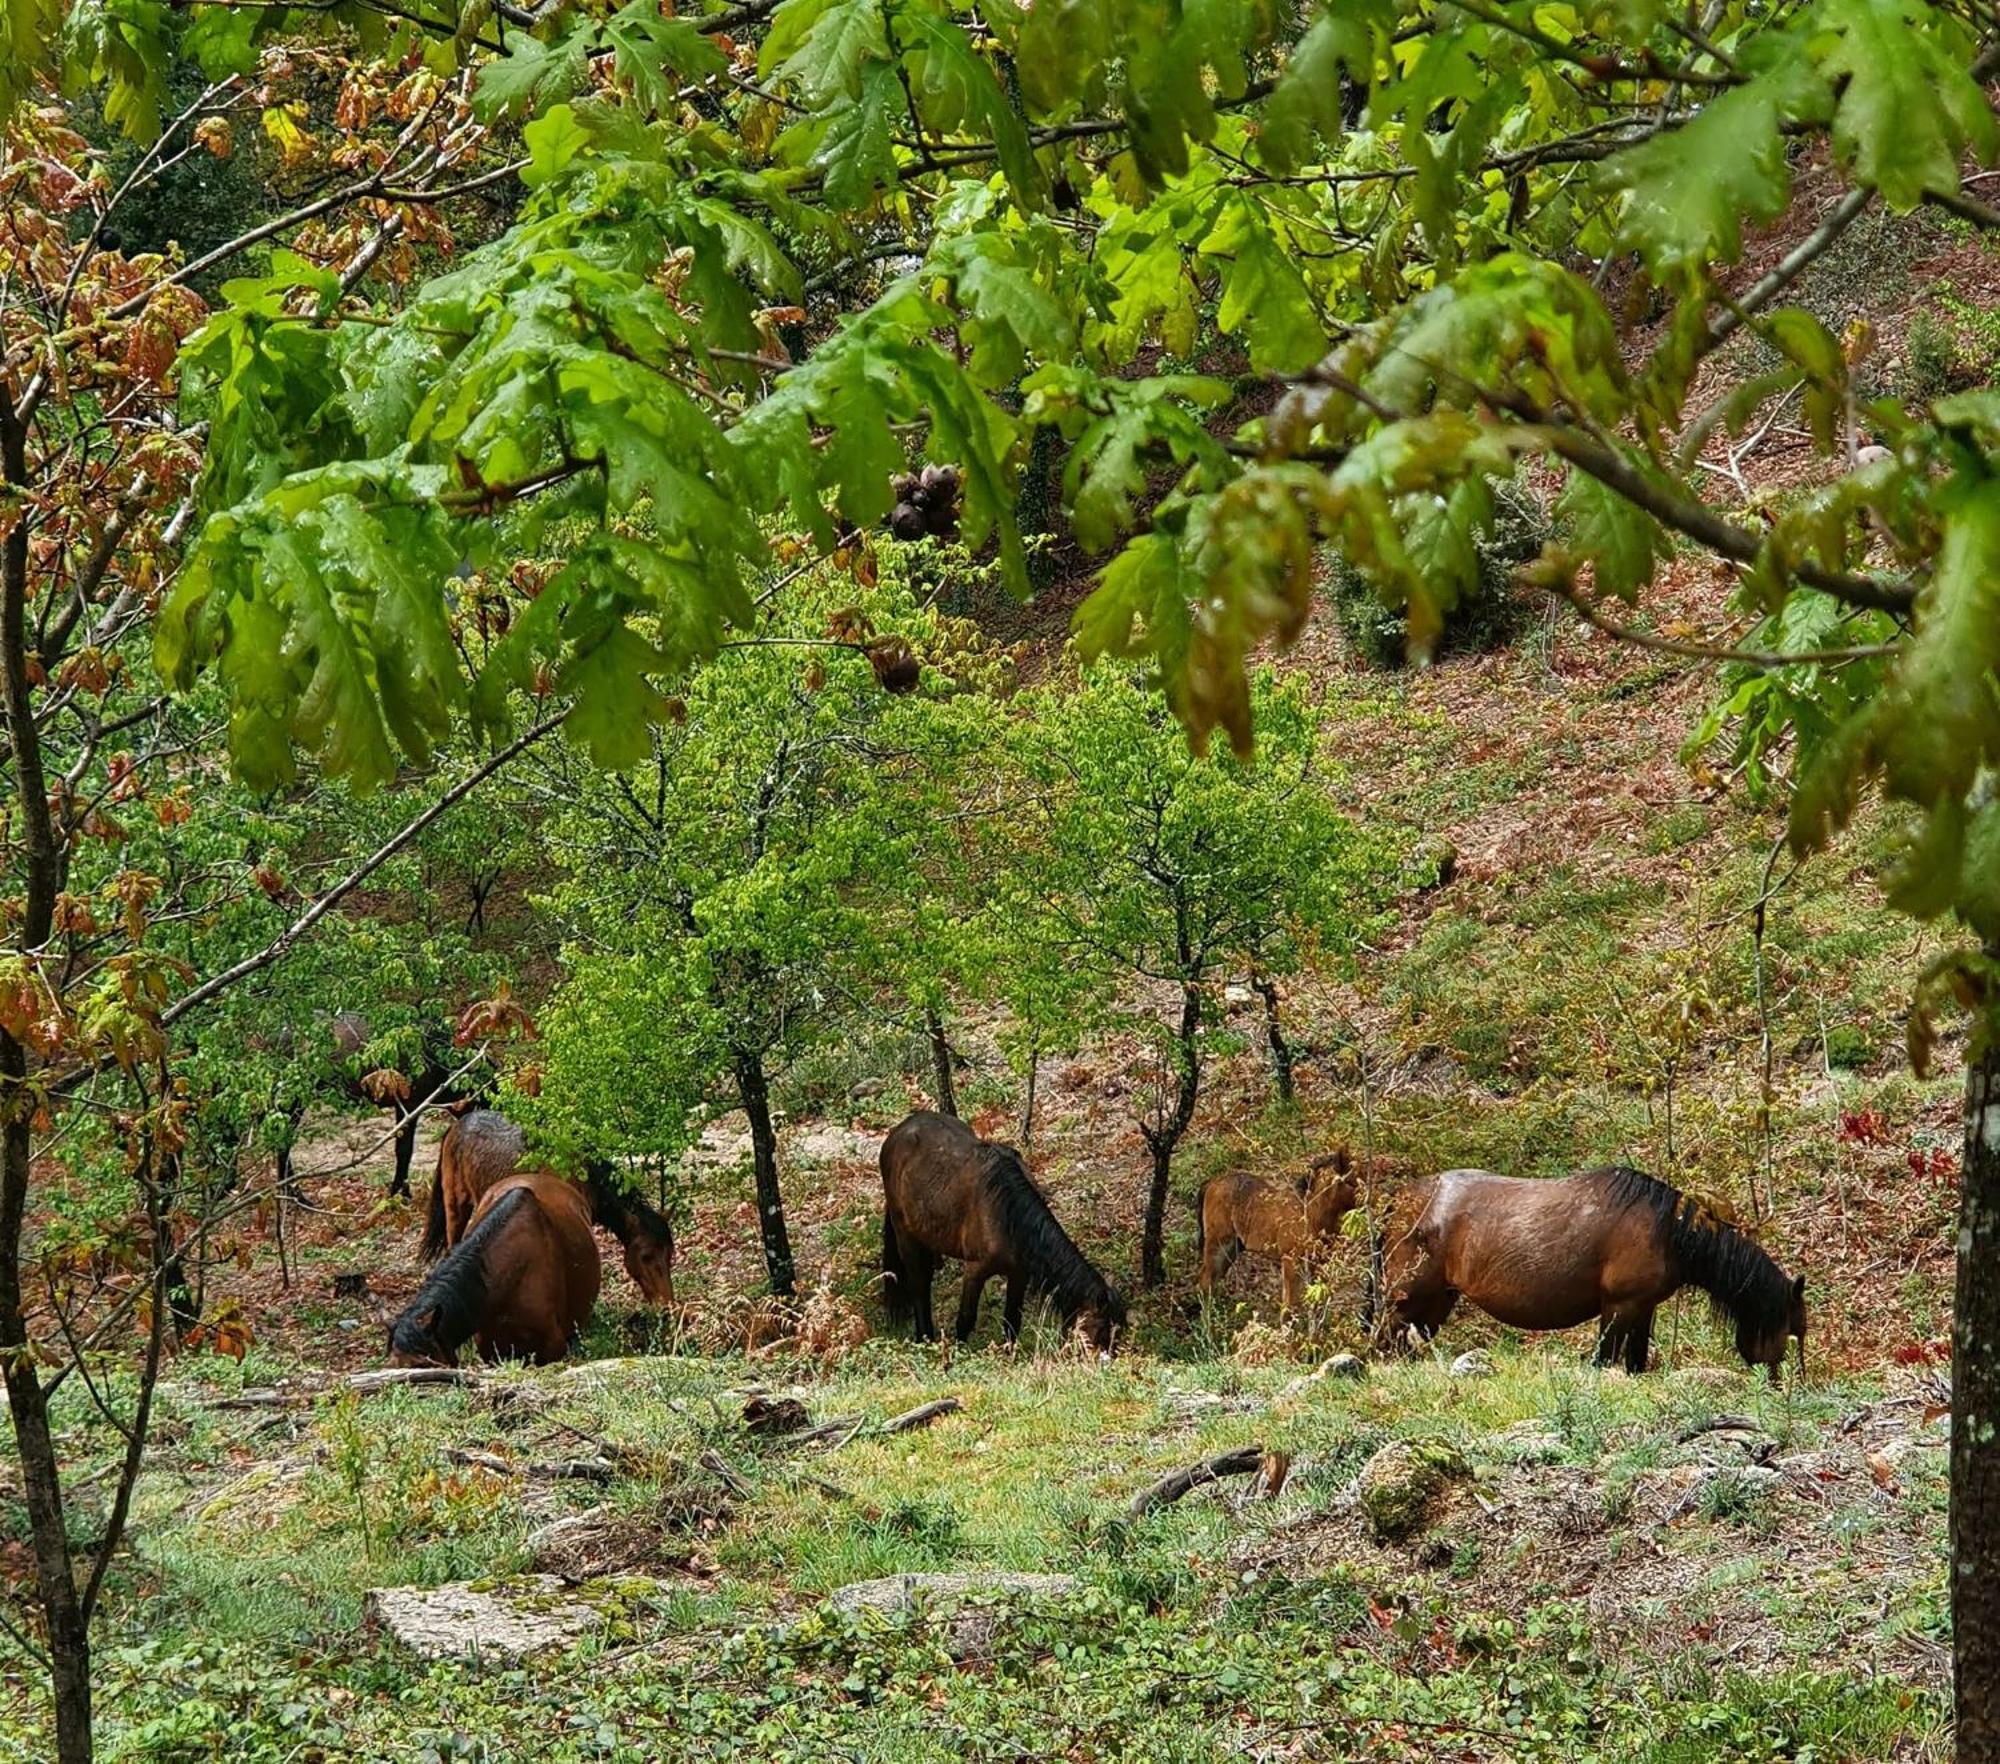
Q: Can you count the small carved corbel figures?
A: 0